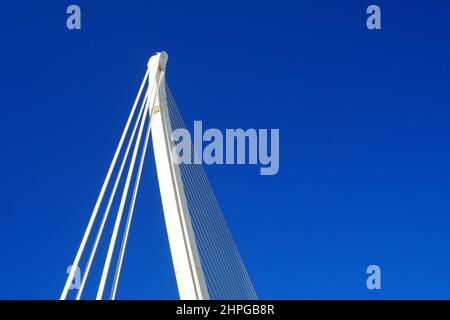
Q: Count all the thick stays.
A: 4